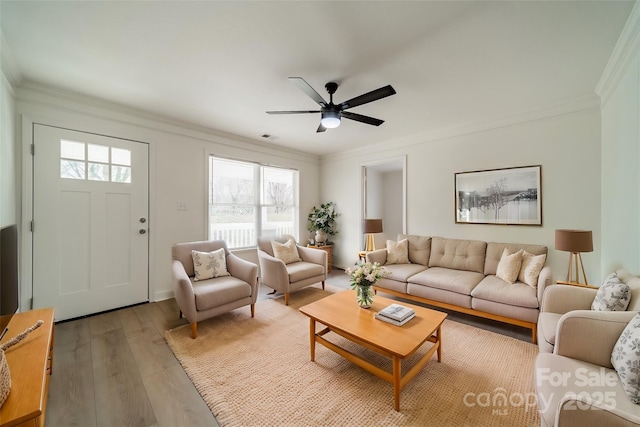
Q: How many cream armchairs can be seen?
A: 4